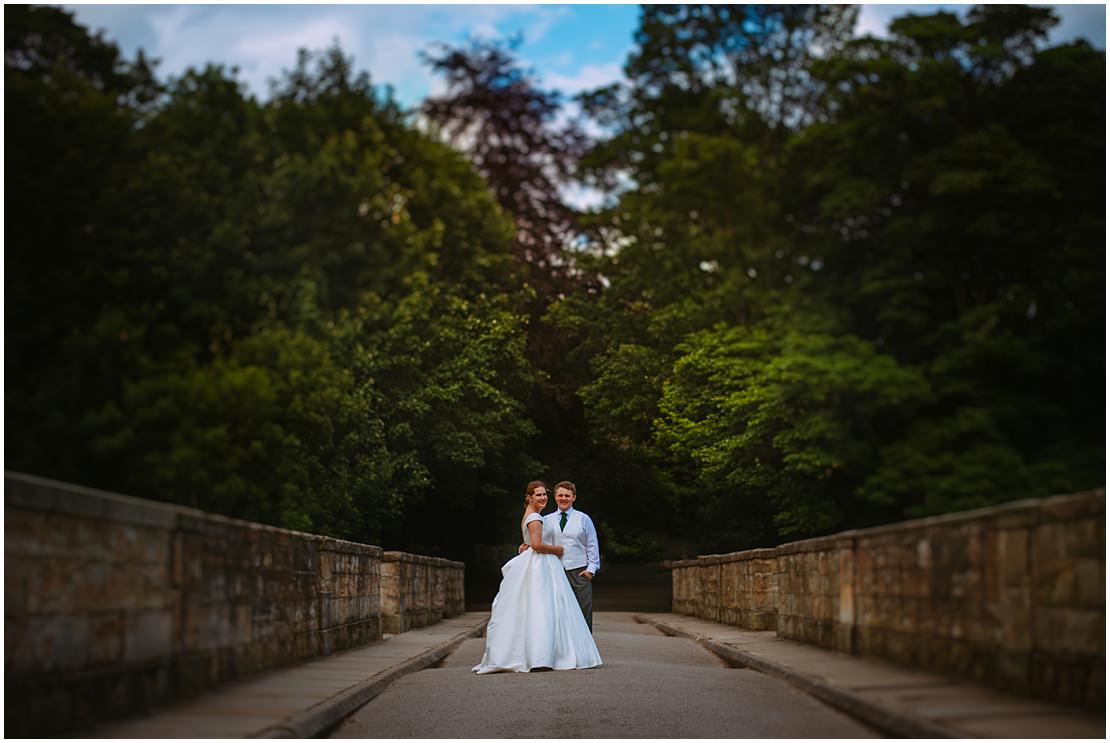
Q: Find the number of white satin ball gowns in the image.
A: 1